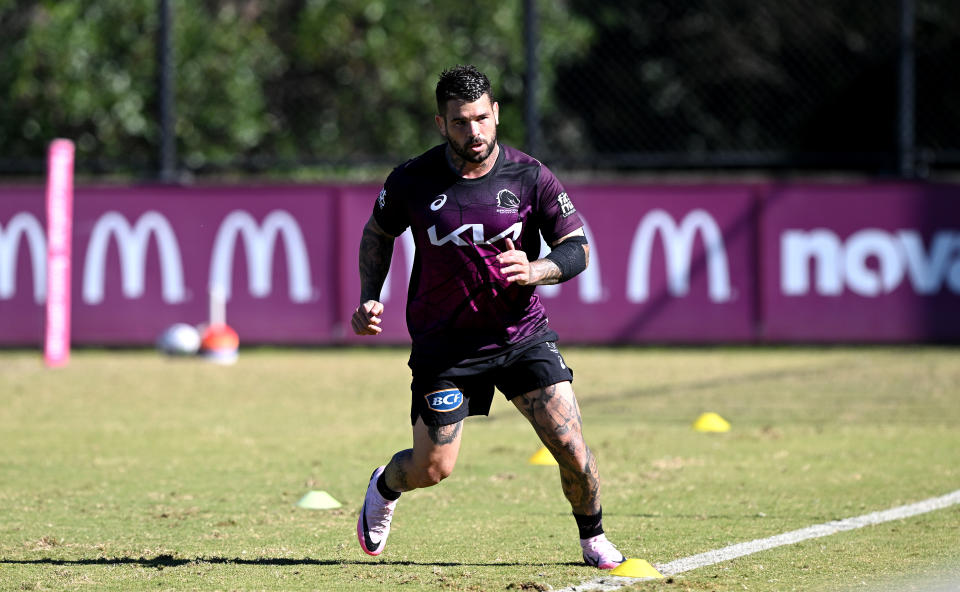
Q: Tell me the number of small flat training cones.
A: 4